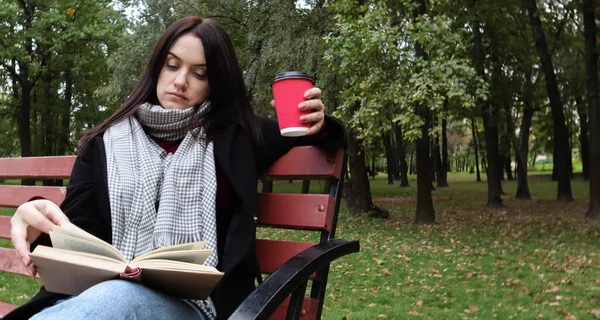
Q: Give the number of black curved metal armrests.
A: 1